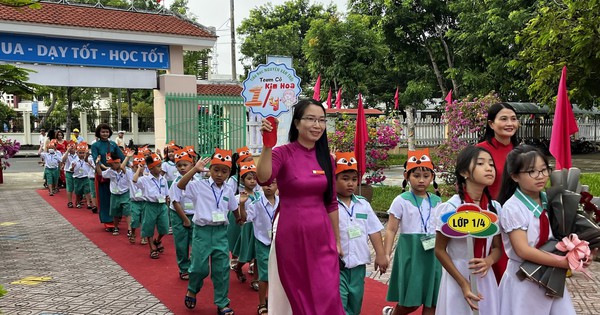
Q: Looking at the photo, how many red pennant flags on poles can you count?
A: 7